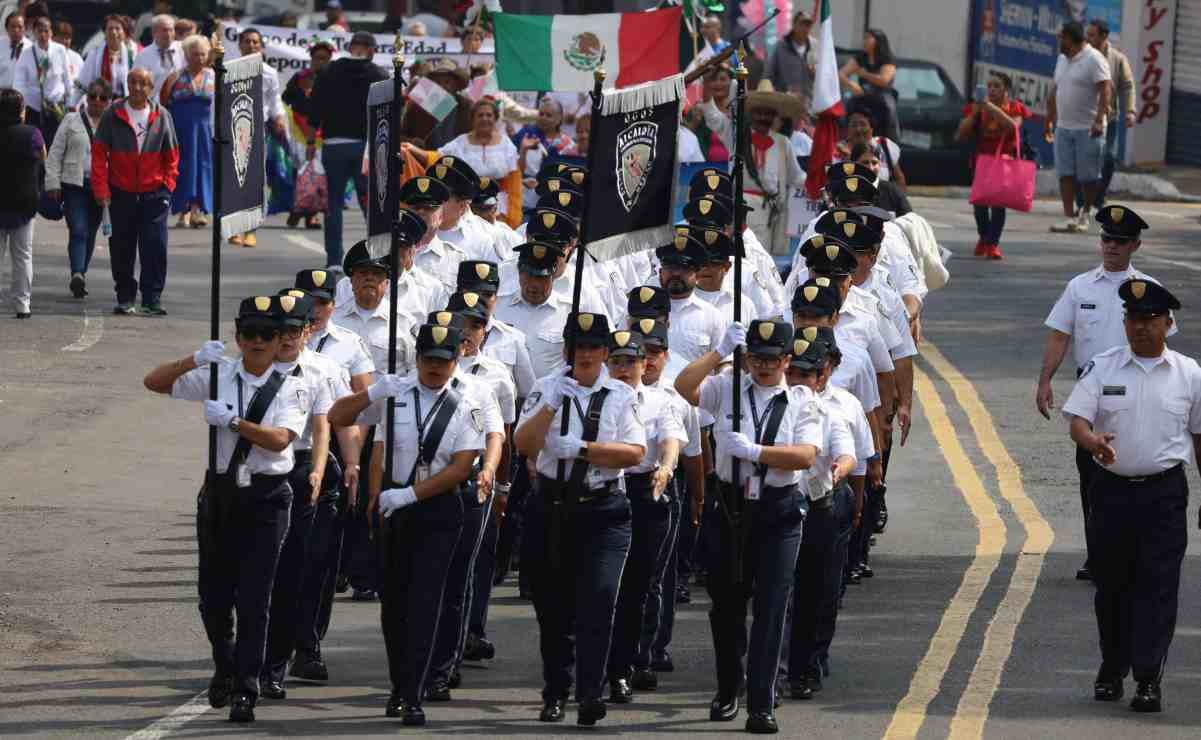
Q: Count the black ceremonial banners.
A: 3